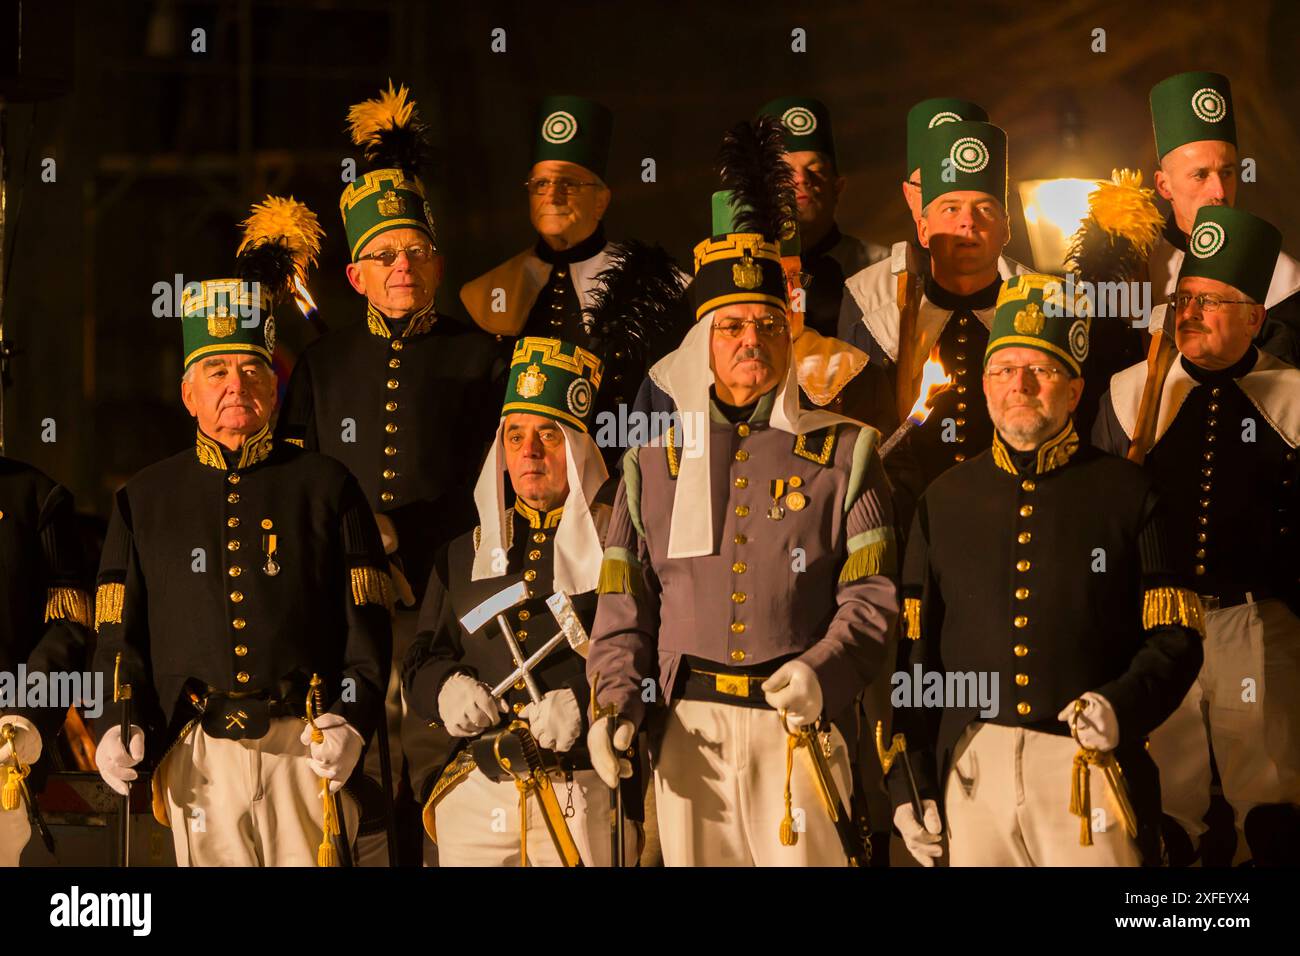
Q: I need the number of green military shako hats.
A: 11